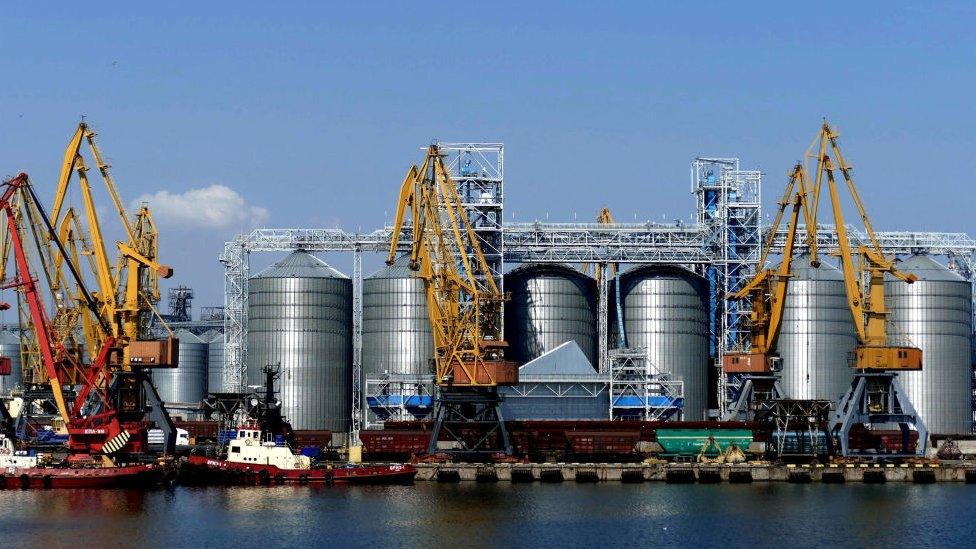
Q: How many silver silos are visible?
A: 9